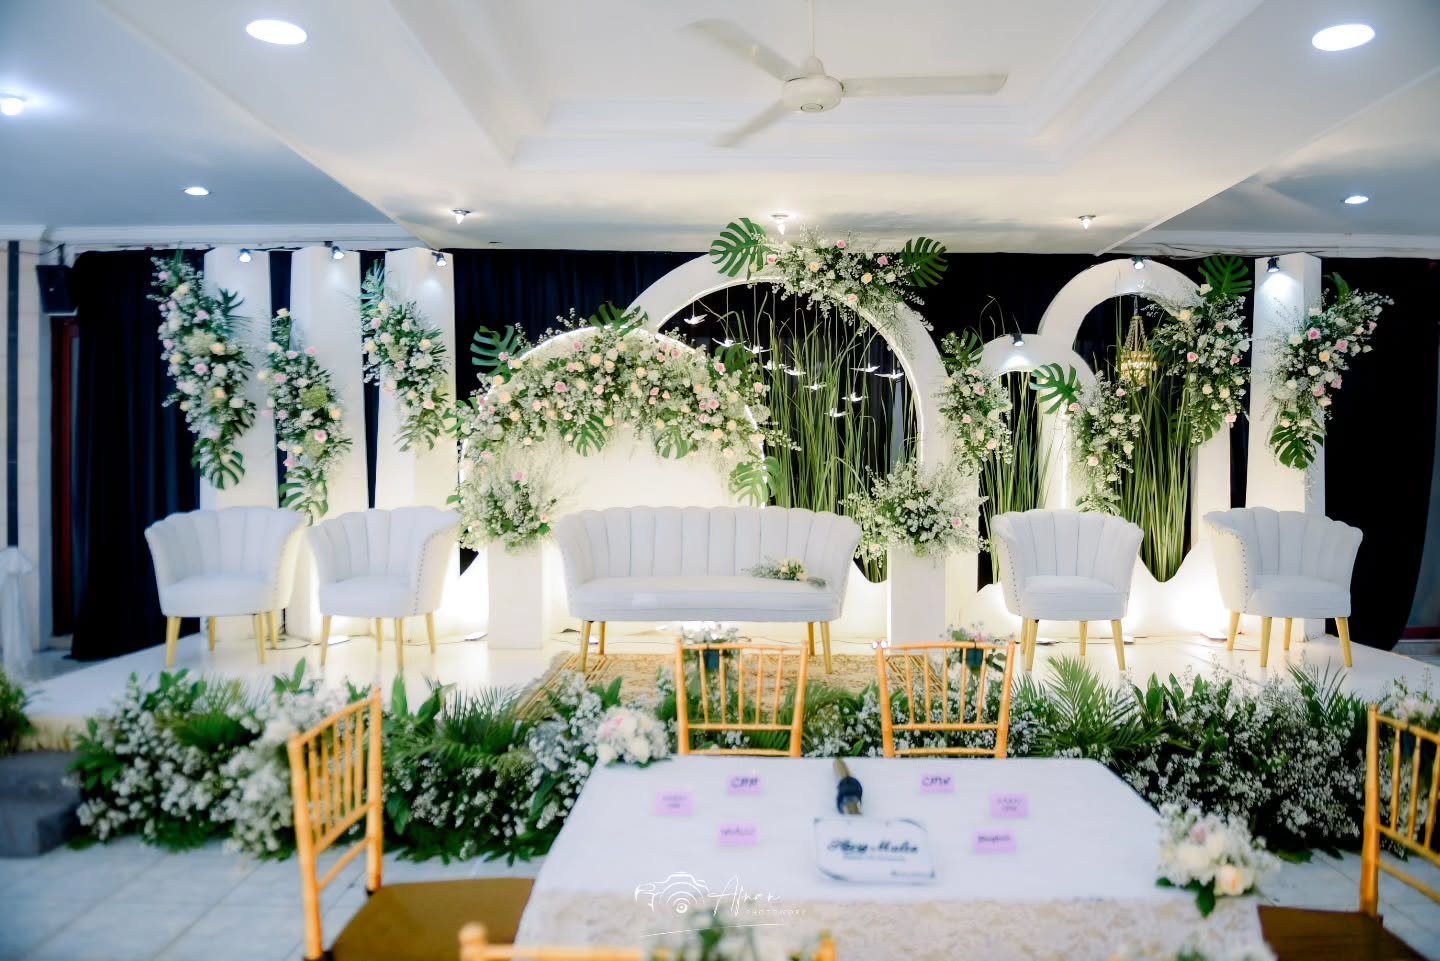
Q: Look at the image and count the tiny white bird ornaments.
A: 10